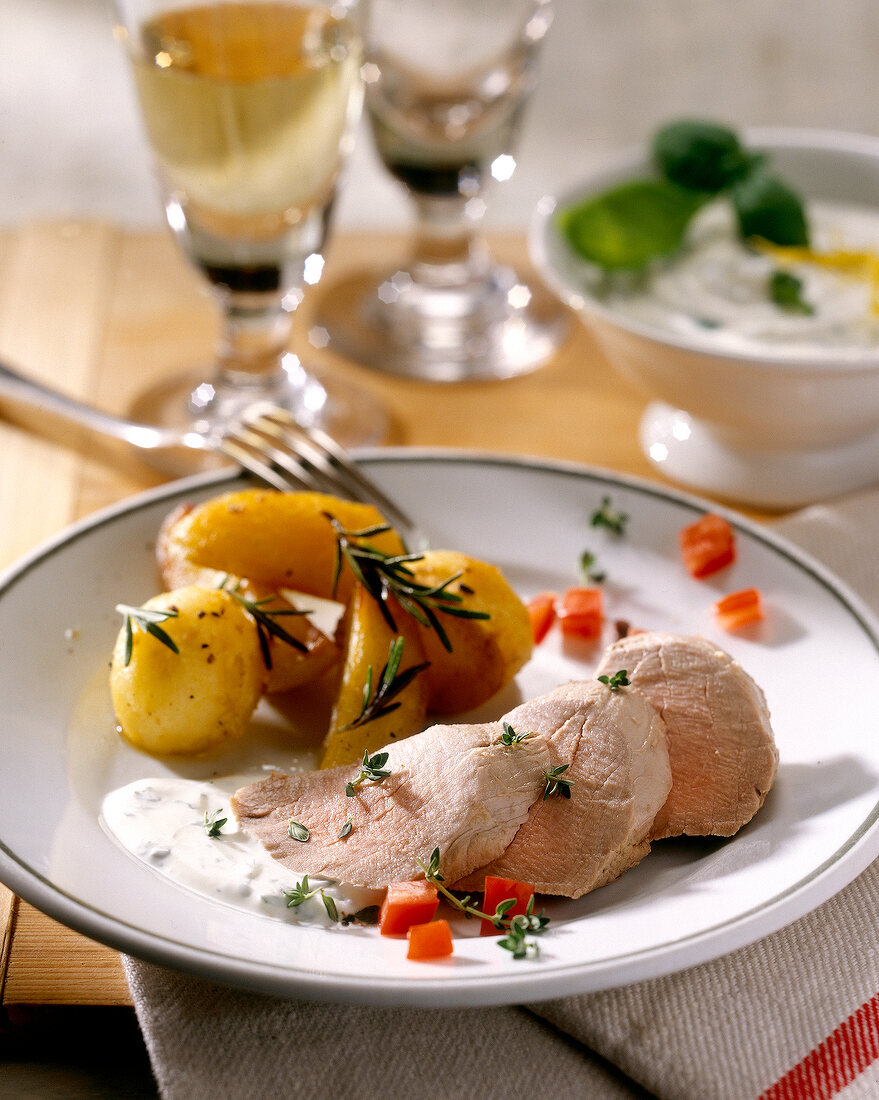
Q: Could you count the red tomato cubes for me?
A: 7